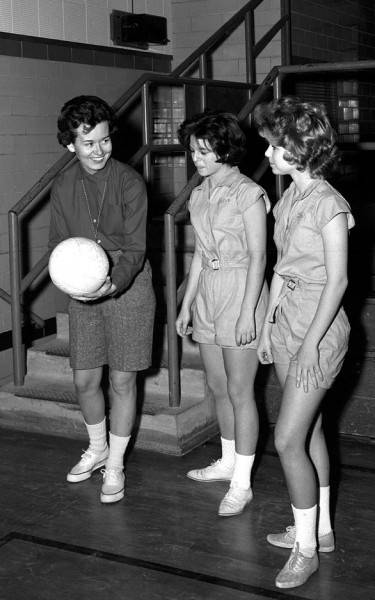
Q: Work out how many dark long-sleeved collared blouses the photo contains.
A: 1